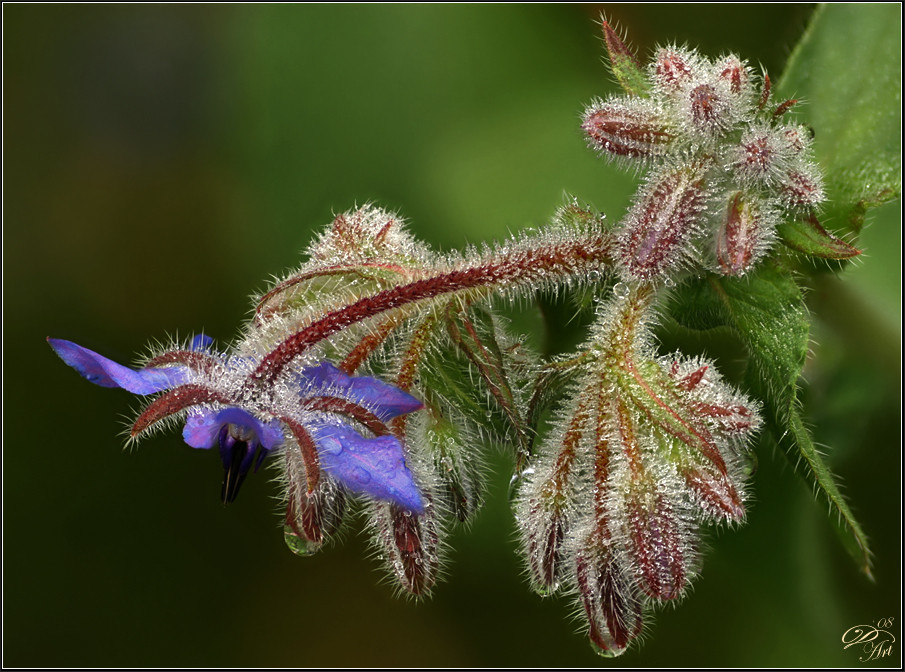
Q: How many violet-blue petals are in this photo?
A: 5